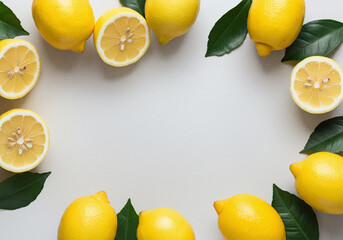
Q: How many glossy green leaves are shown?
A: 8